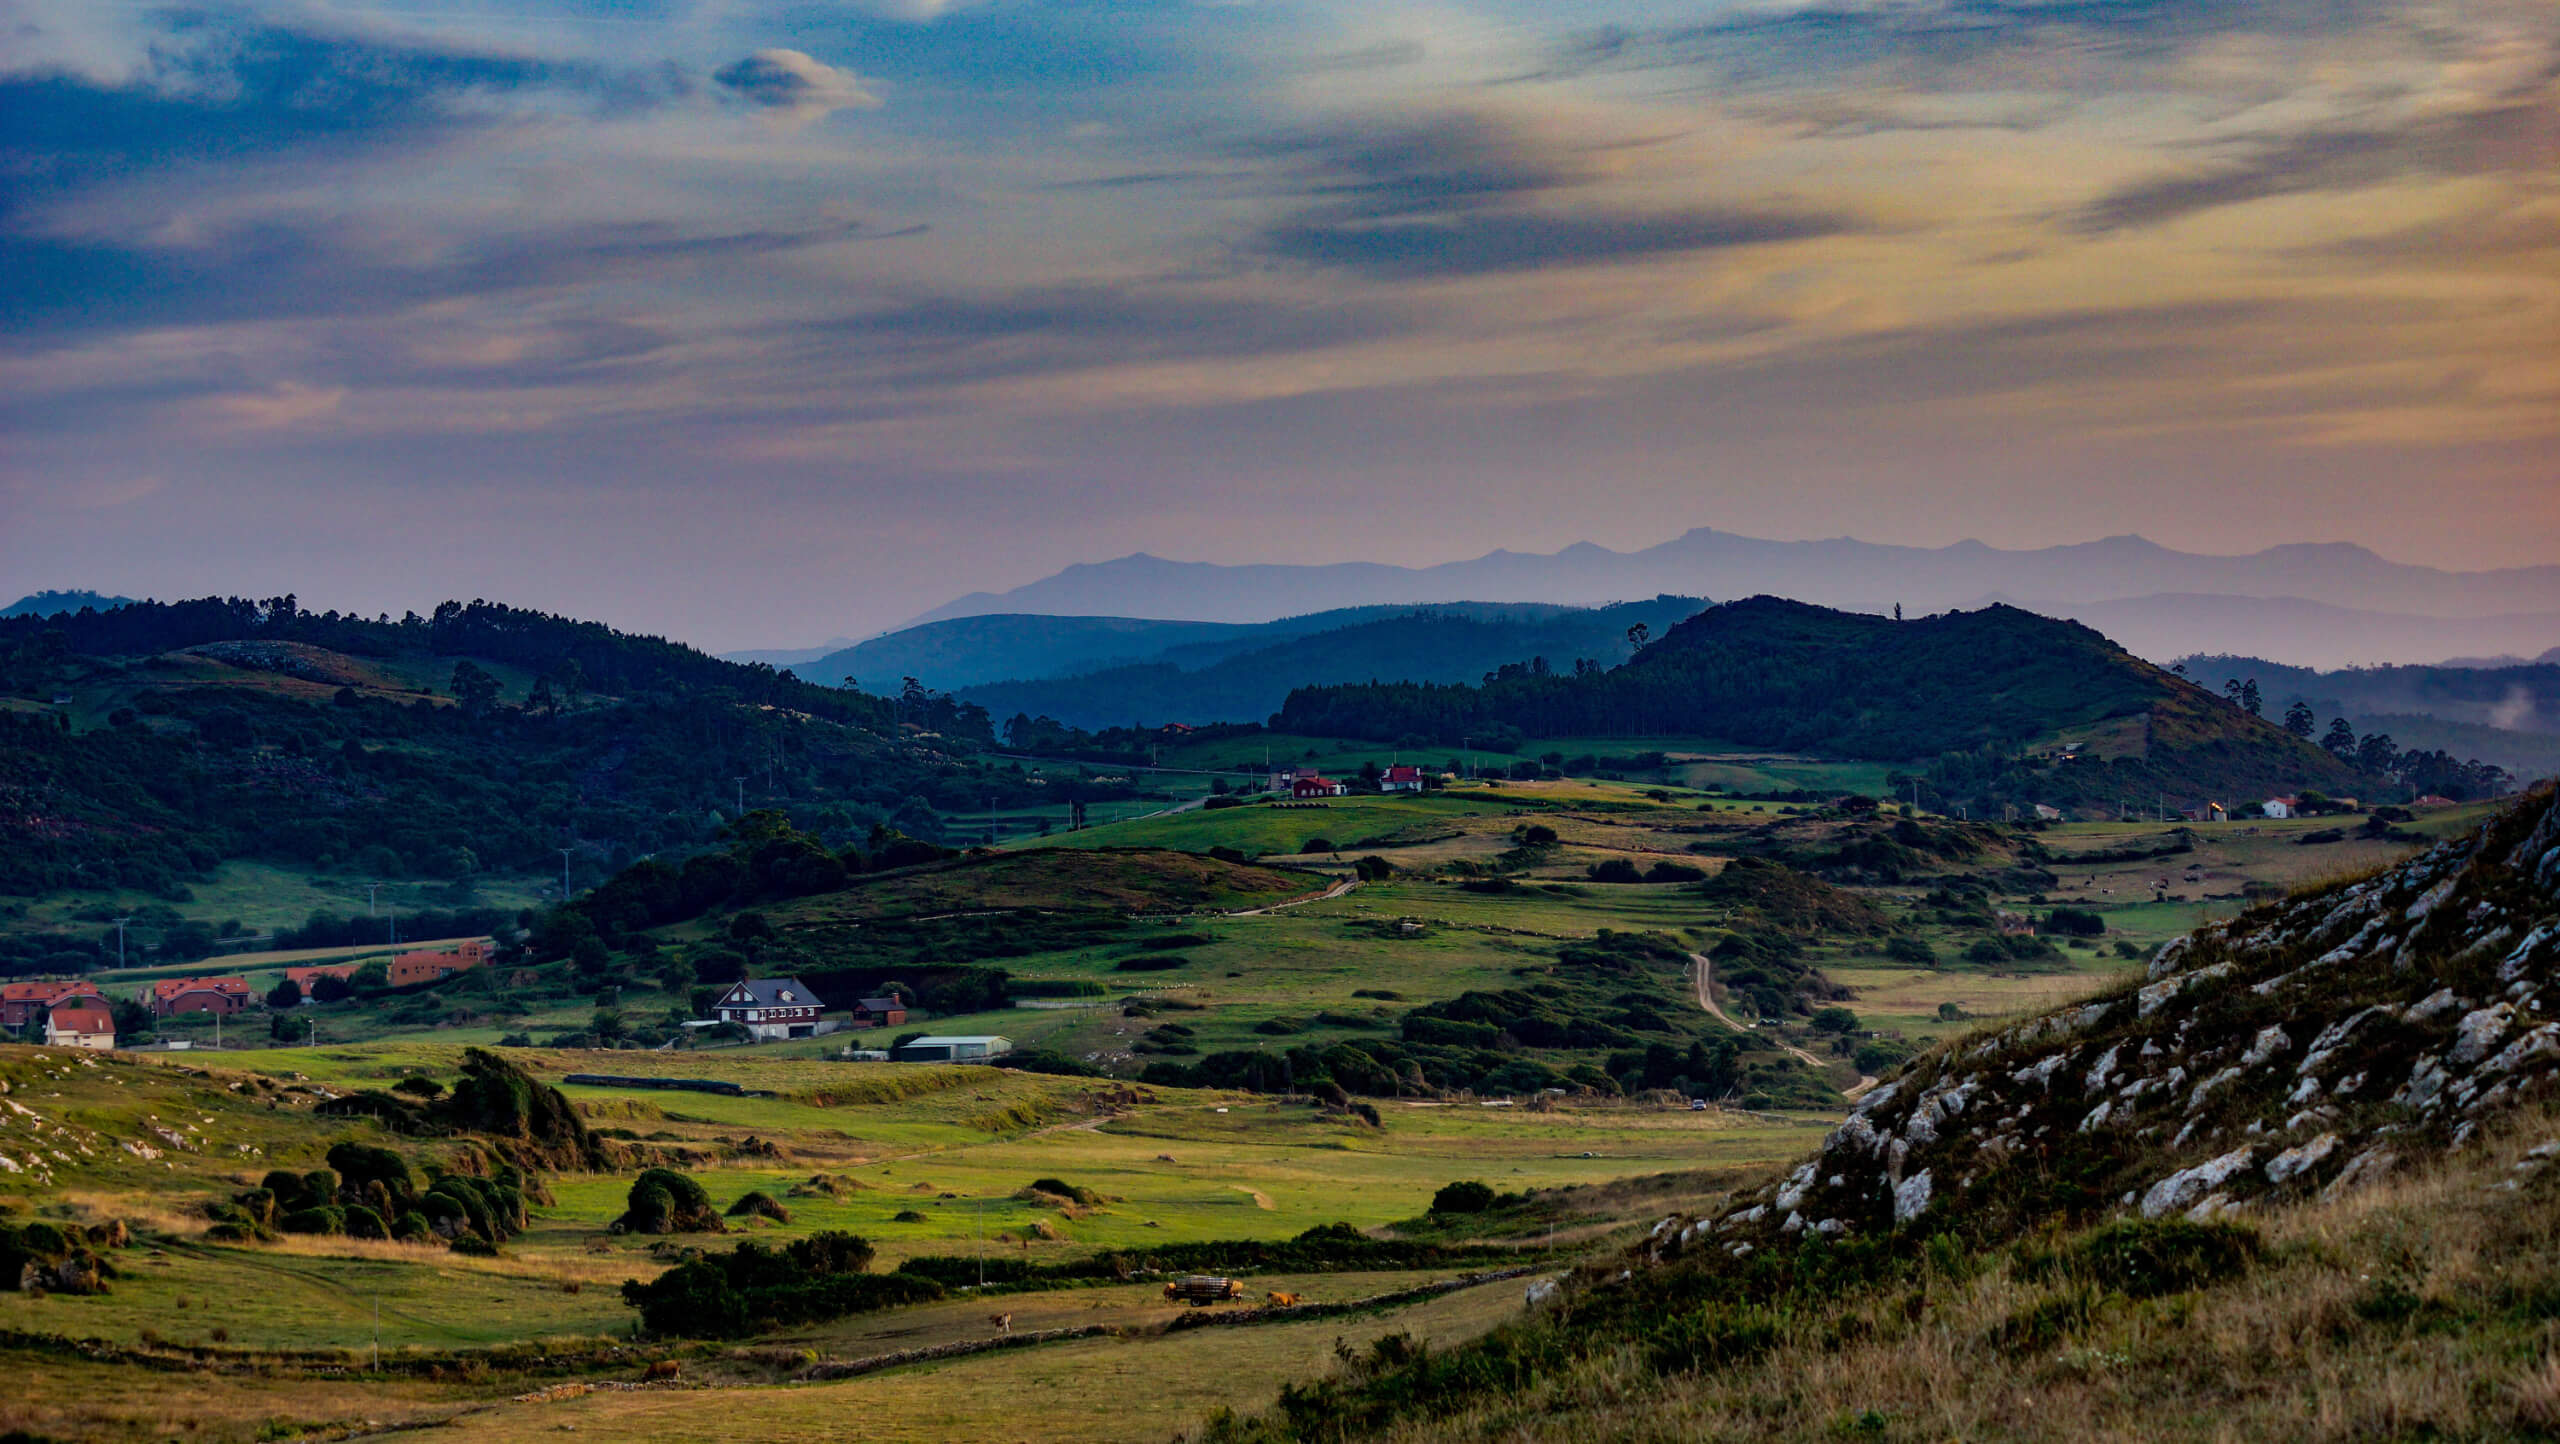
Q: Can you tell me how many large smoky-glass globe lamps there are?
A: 0